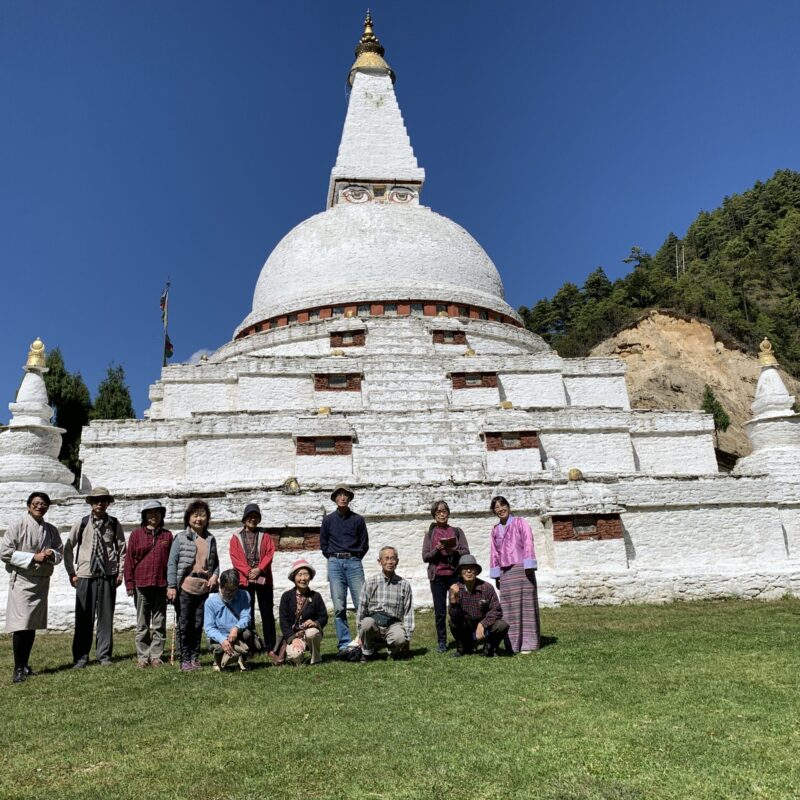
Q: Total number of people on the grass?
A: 12